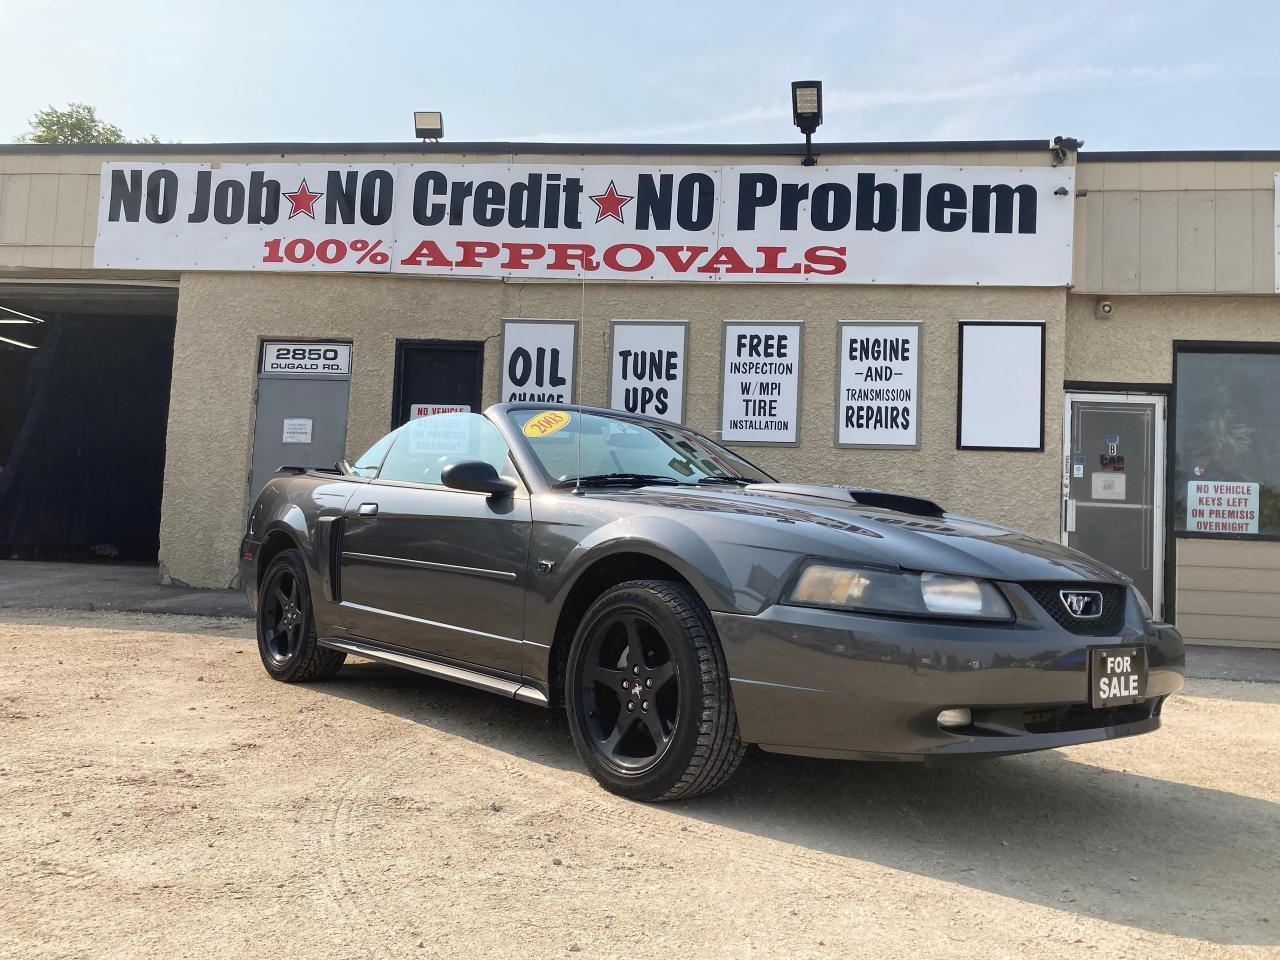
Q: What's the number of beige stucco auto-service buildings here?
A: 1